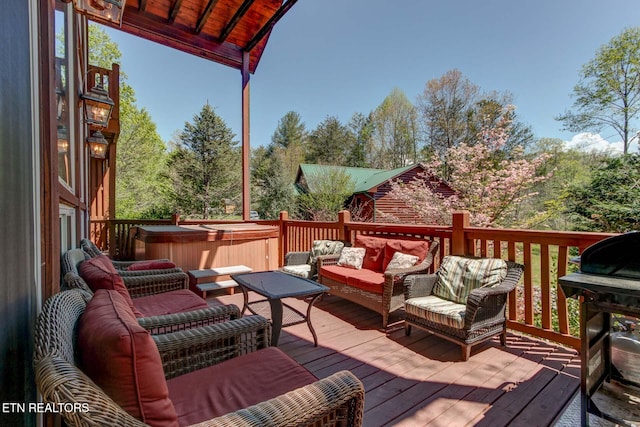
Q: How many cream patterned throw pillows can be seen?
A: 2